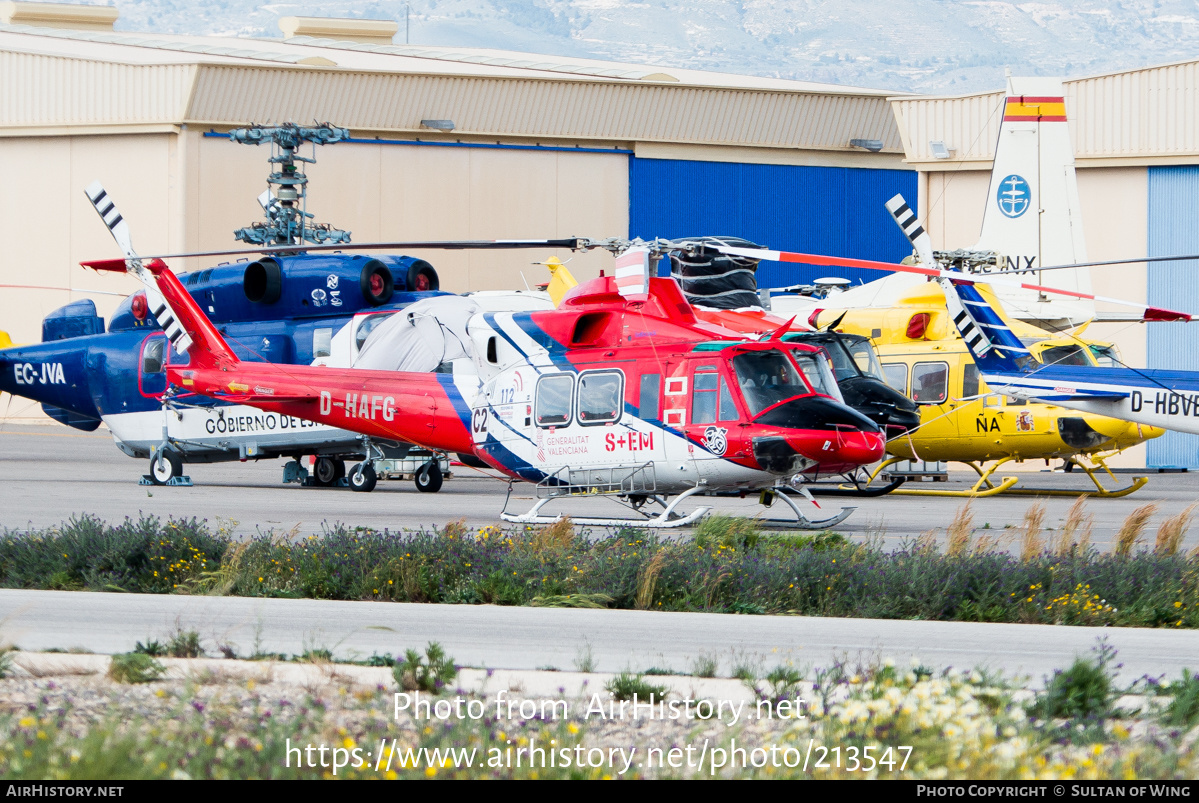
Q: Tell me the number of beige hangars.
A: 2